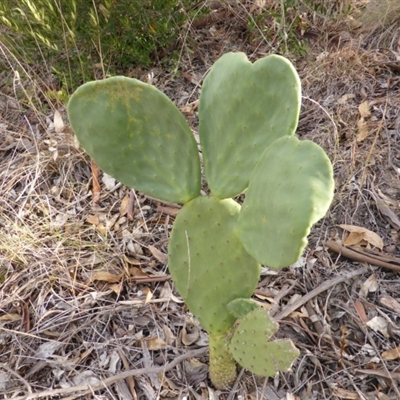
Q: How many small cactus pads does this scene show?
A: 2